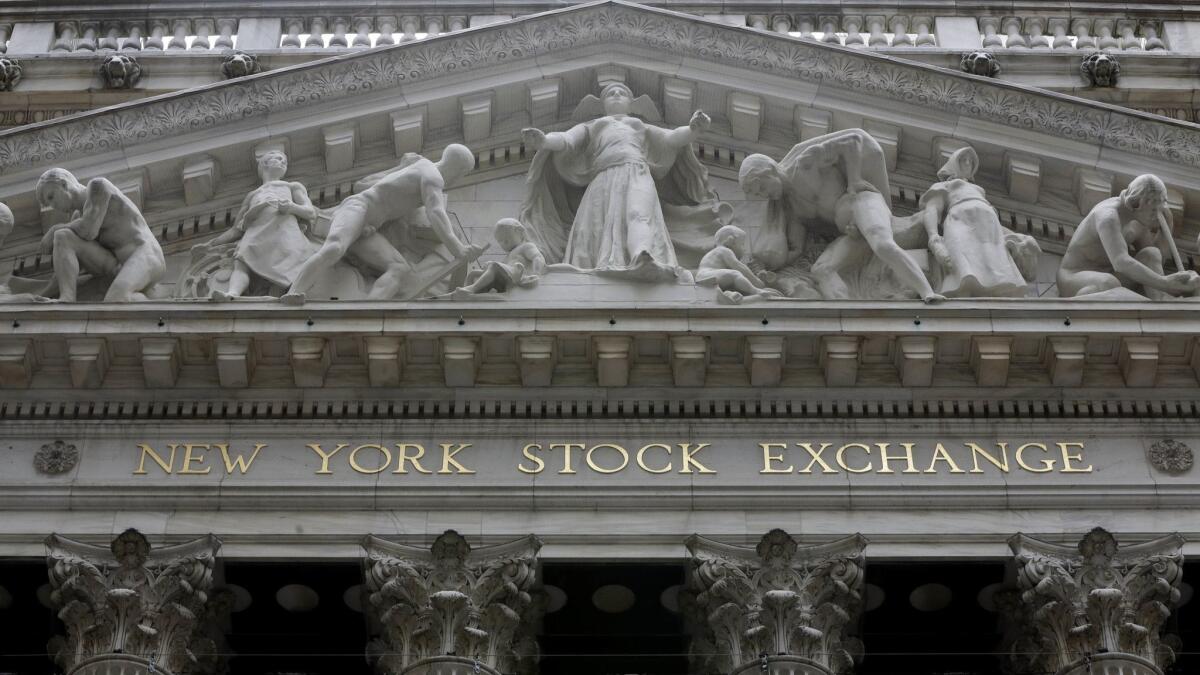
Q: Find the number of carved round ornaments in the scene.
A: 2